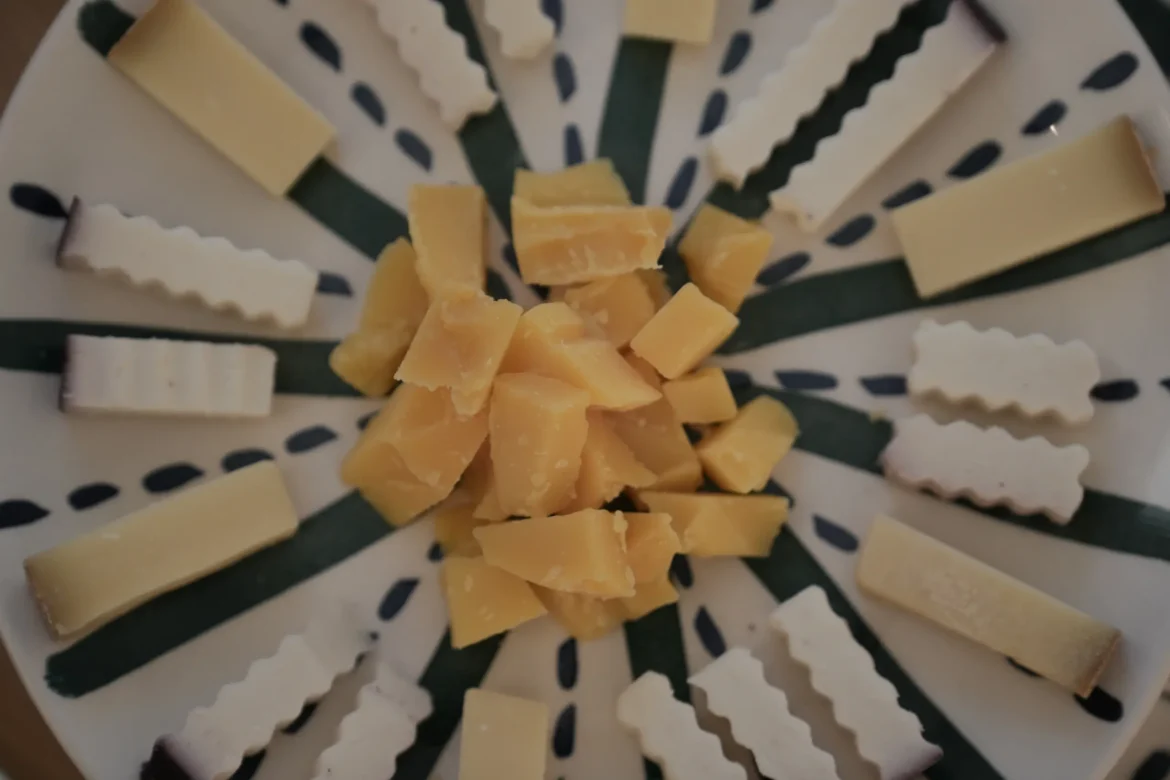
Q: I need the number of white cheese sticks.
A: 13